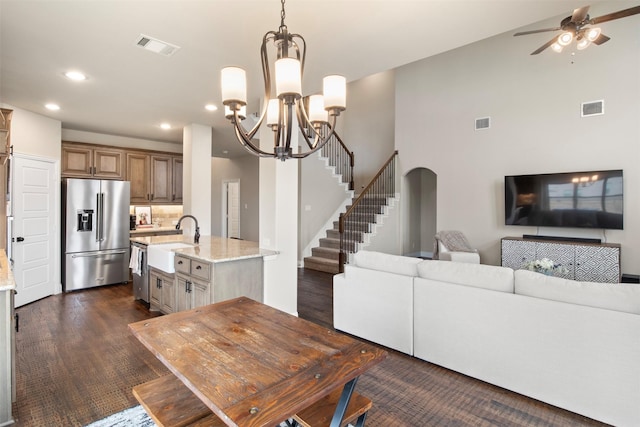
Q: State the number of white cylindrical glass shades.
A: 6